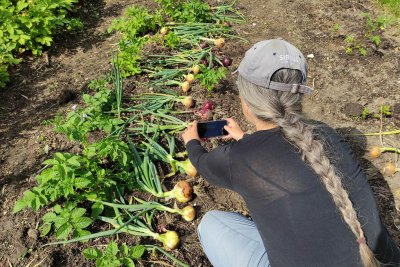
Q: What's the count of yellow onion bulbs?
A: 12